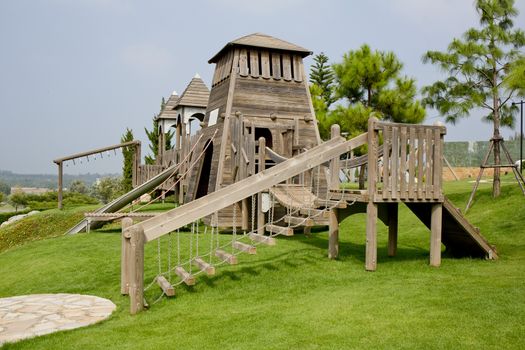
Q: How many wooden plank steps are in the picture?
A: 10